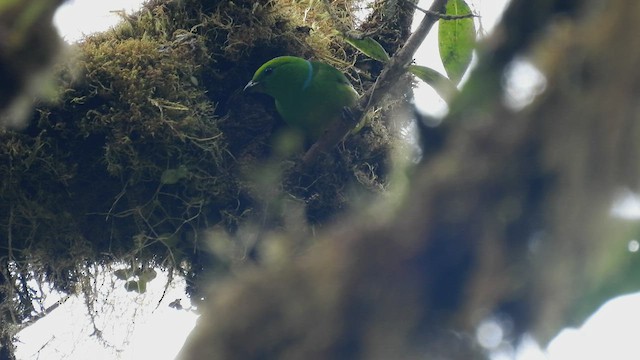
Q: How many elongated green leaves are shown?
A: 3